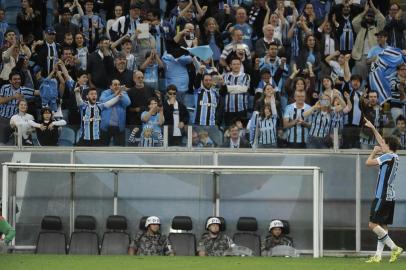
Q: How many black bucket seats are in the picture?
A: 8